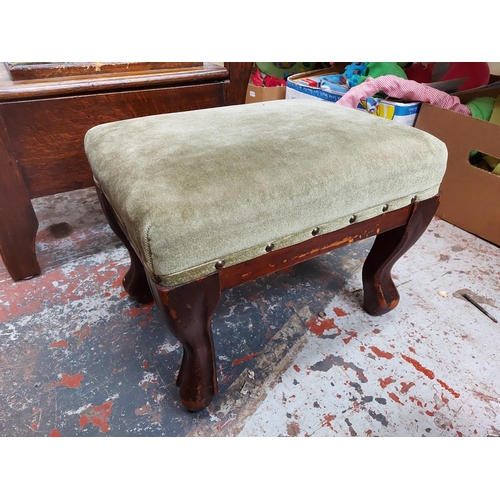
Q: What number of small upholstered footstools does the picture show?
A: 1